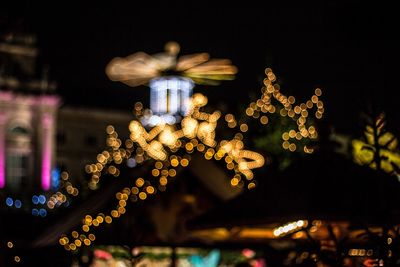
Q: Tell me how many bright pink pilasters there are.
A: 2